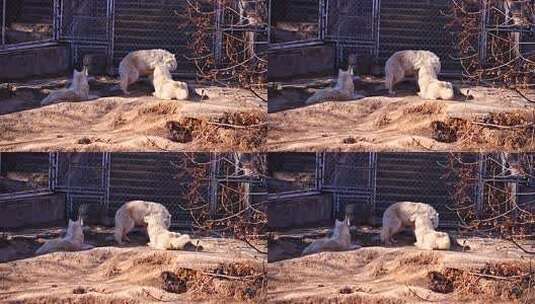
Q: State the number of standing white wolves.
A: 4